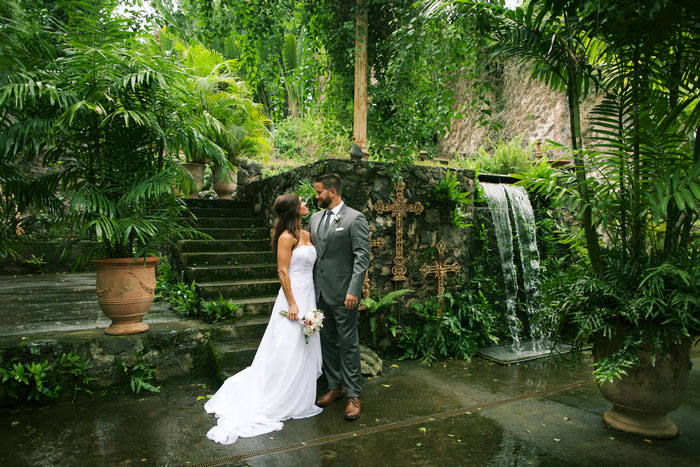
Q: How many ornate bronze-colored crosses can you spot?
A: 3